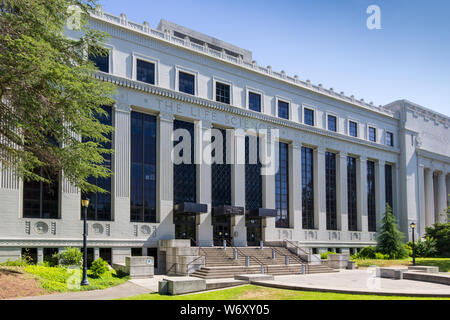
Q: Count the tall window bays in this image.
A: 12